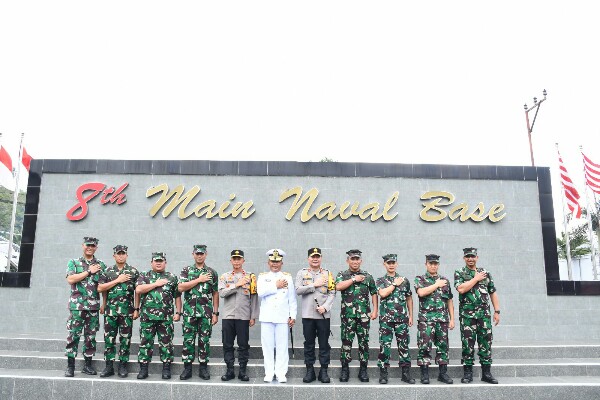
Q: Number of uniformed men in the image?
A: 11